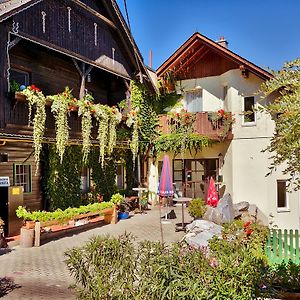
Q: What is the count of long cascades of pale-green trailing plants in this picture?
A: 6